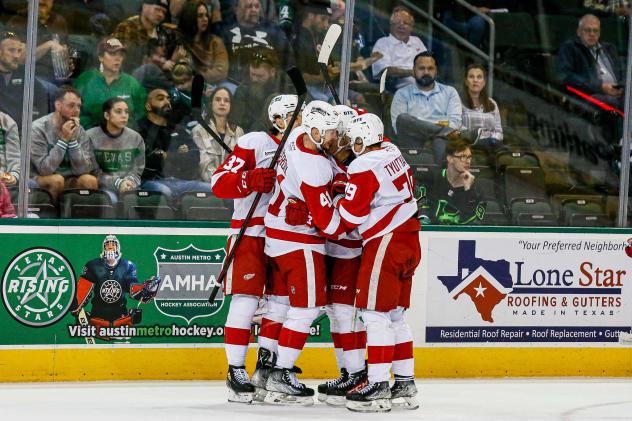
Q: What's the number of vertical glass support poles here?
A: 3